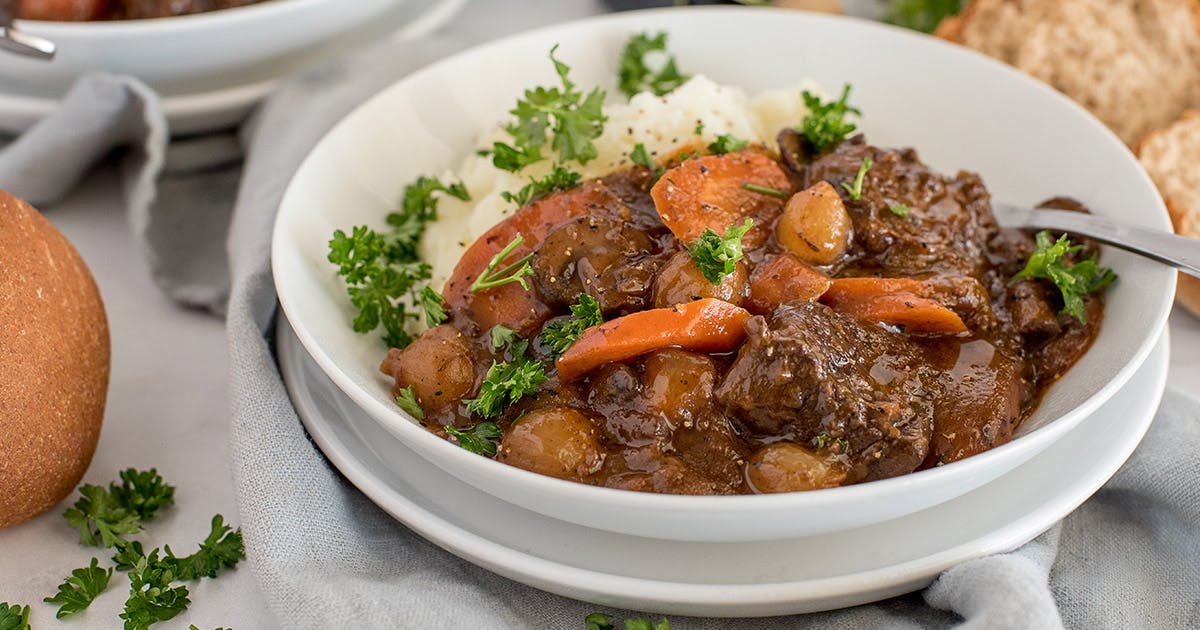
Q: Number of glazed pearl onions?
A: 6